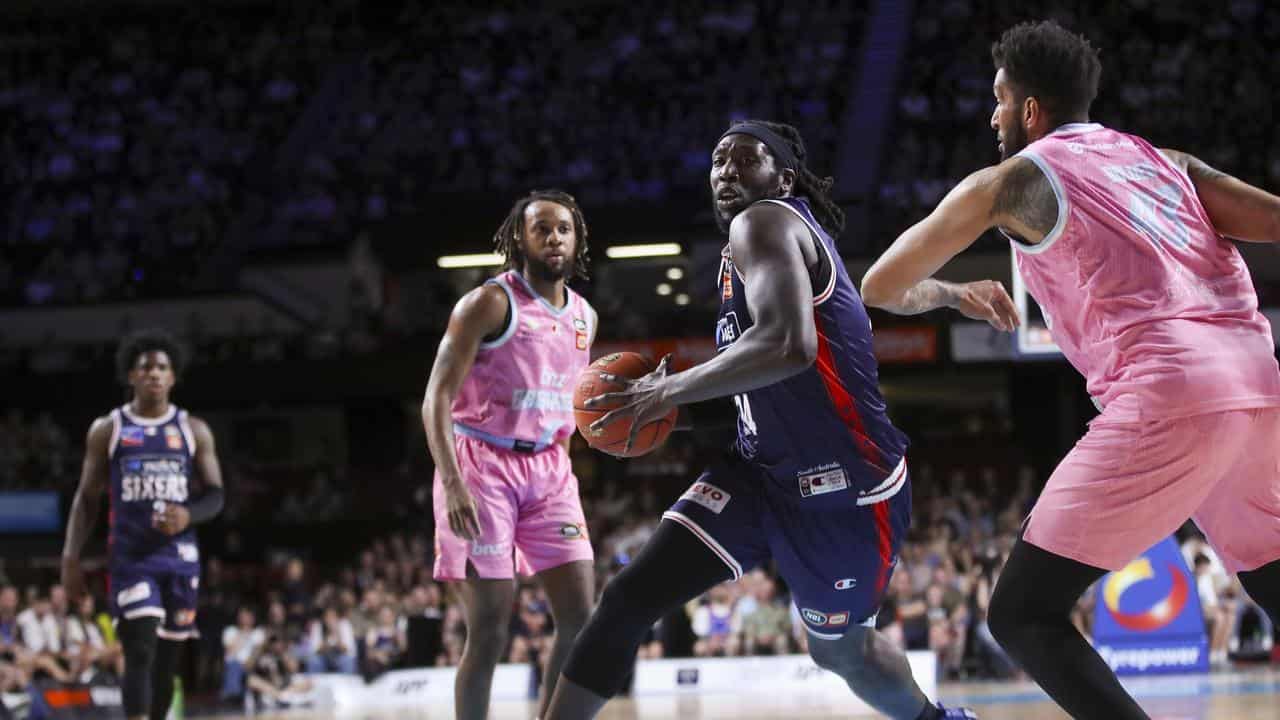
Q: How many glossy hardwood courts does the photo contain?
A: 1